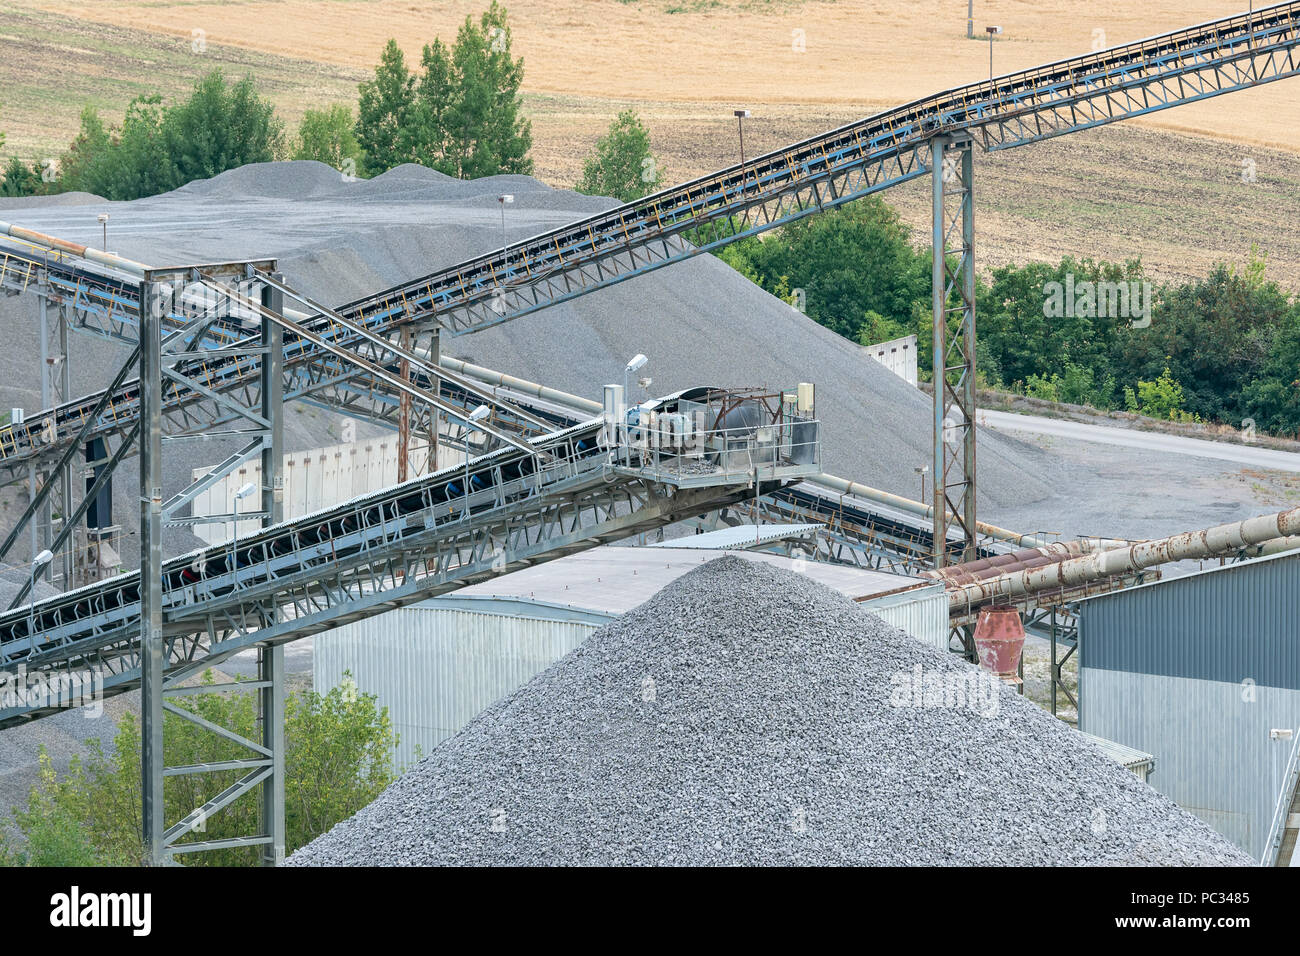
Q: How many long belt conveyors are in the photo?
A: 3